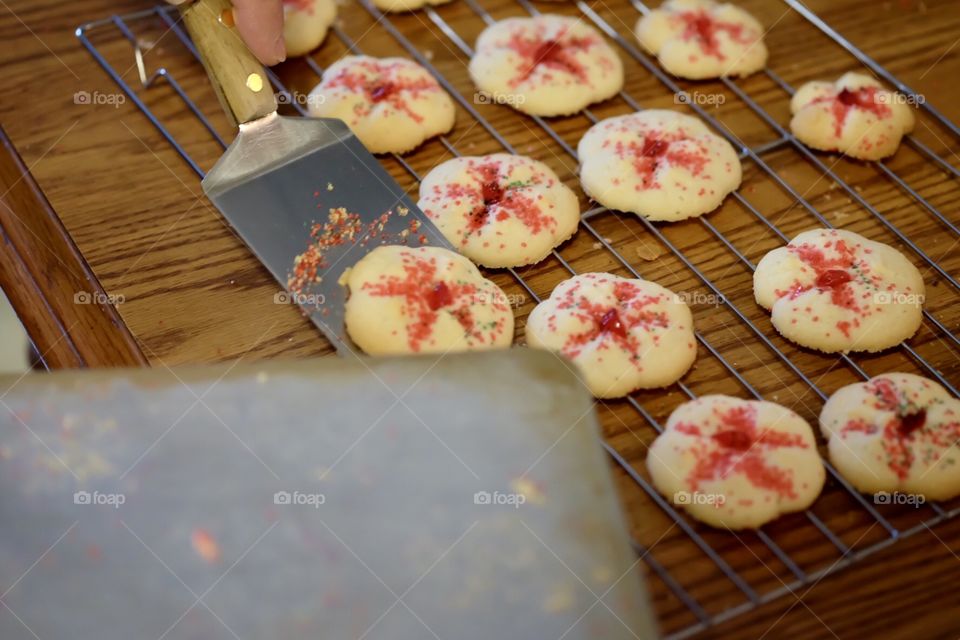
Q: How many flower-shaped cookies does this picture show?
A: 13